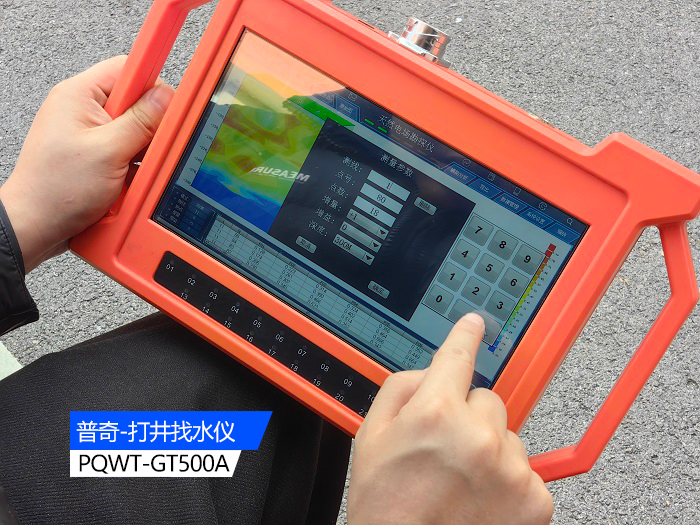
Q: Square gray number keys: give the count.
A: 10